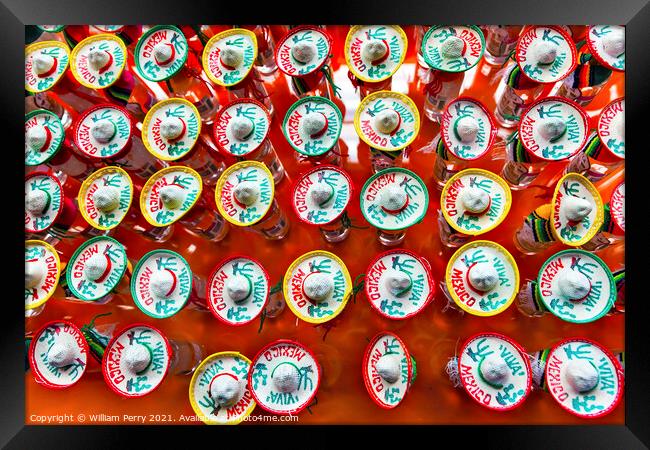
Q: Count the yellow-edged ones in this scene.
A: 15